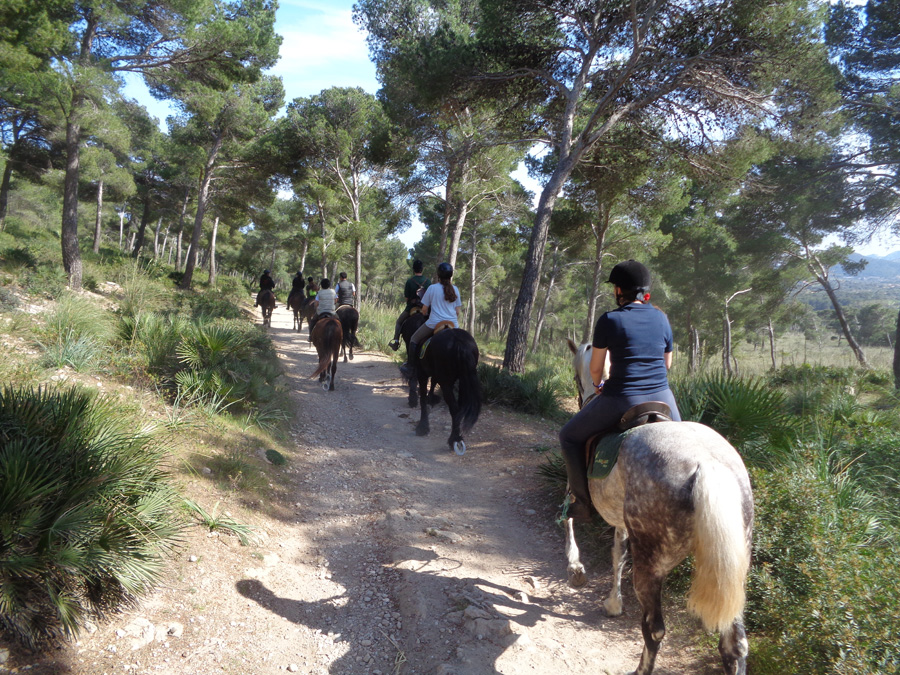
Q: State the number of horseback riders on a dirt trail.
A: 8